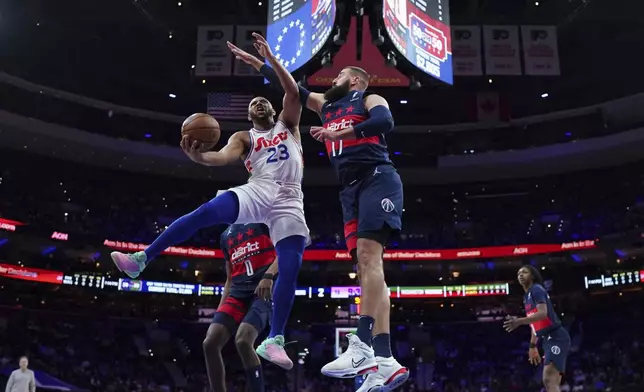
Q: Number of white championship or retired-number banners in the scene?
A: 5